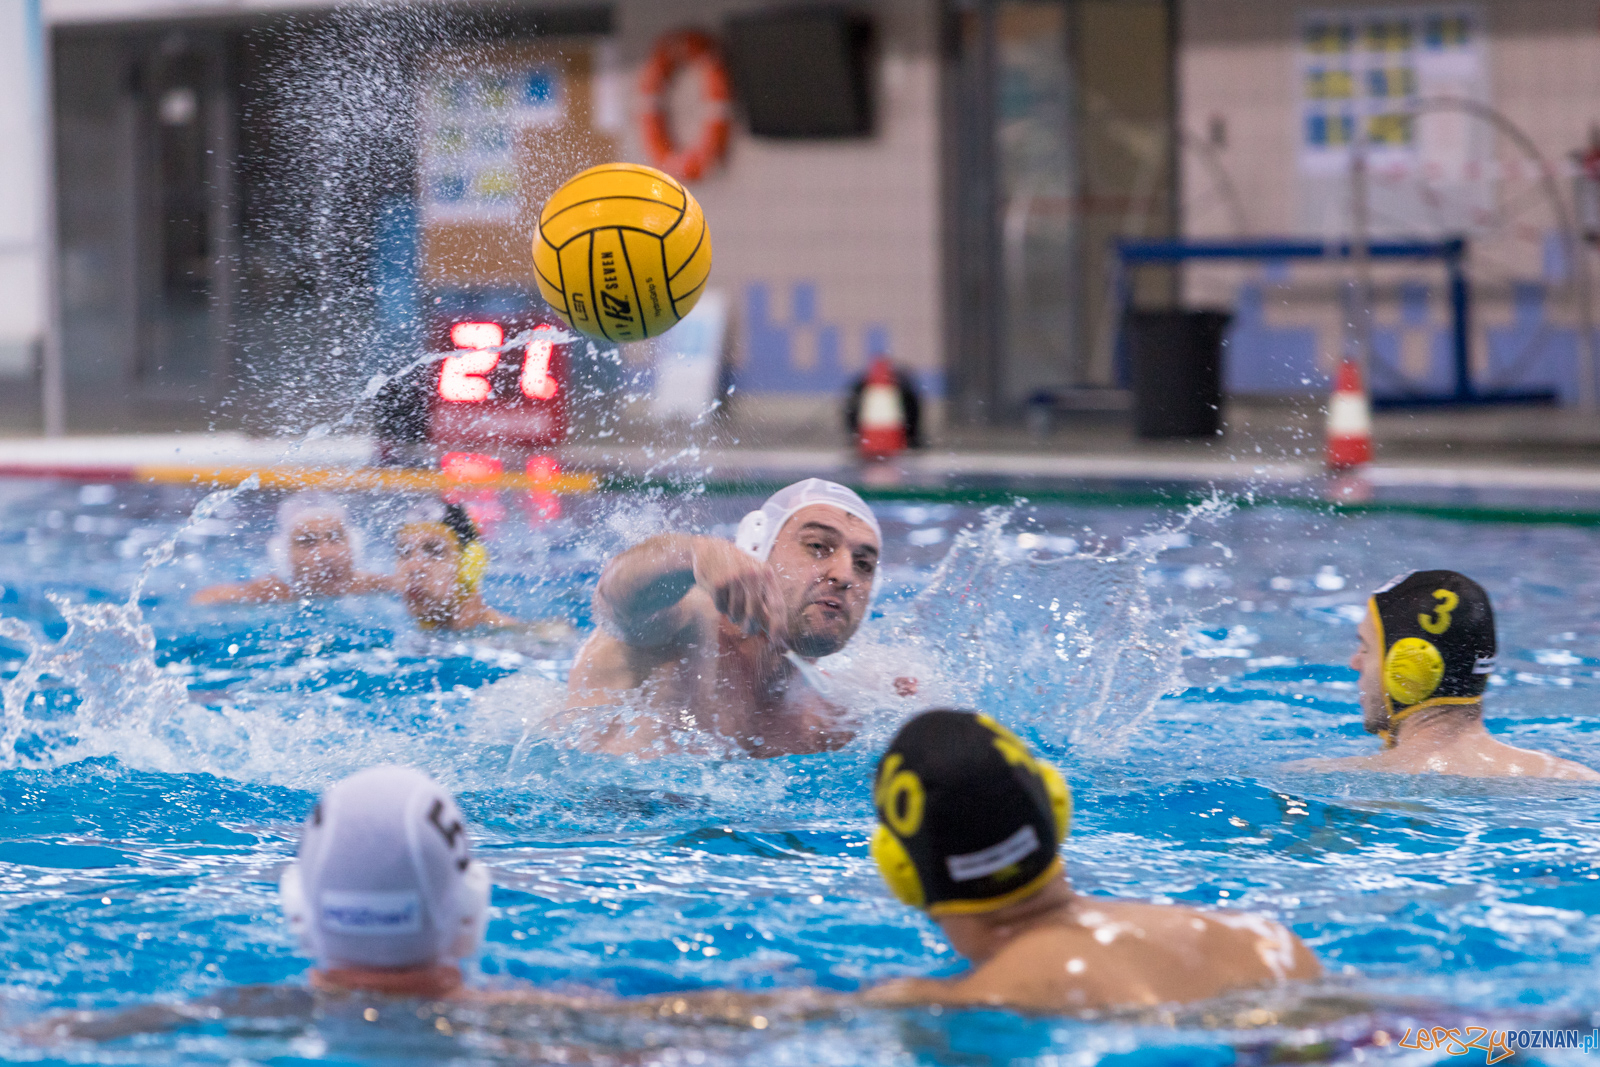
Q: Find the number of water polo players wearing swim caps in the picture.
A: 6